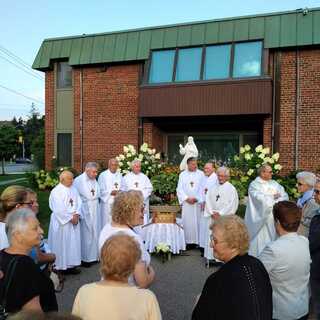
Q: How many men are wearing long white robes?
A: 8